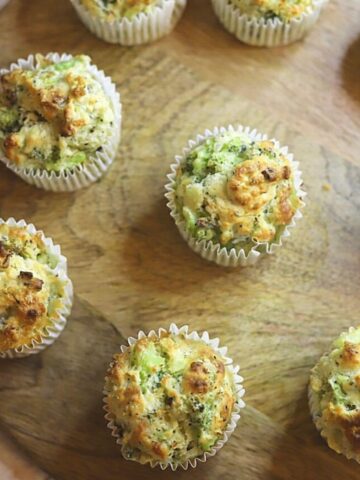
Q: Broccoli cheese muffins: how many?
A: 7